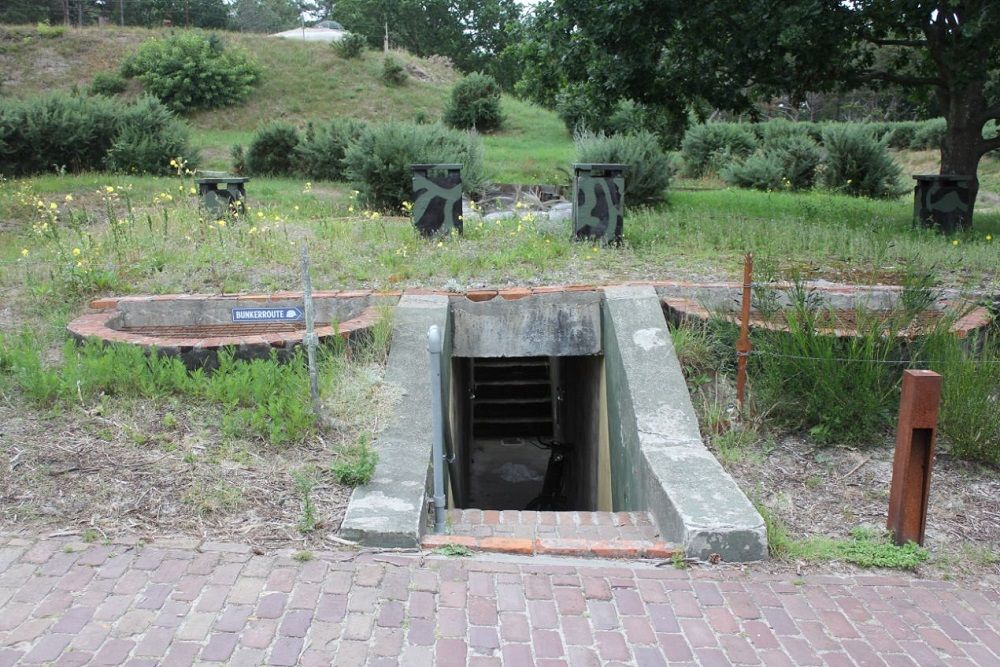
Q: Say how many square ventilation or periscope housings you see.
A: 4